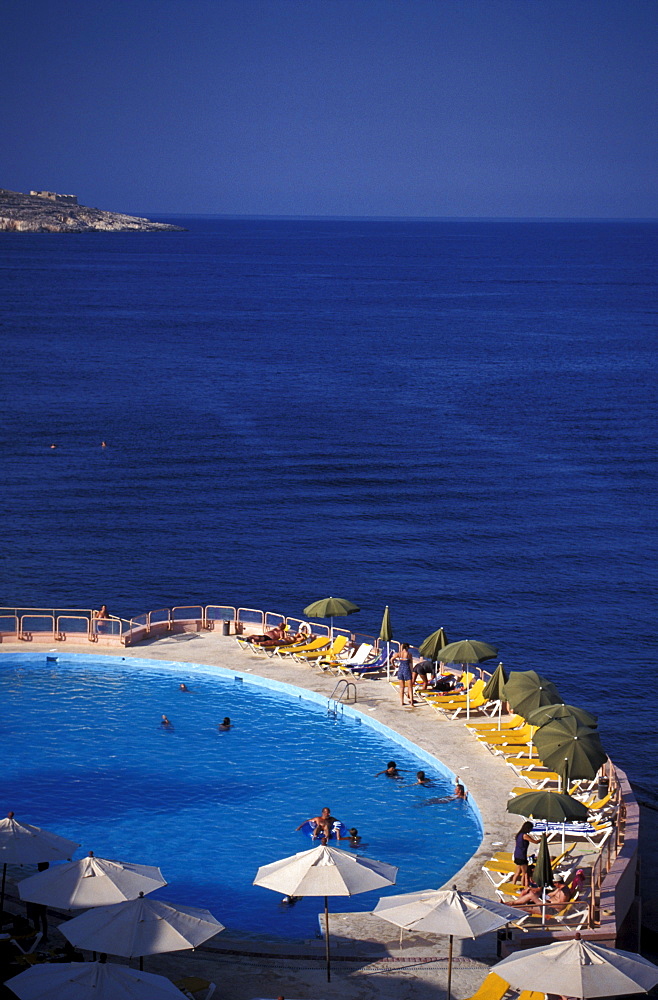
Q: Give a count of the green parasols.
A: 11